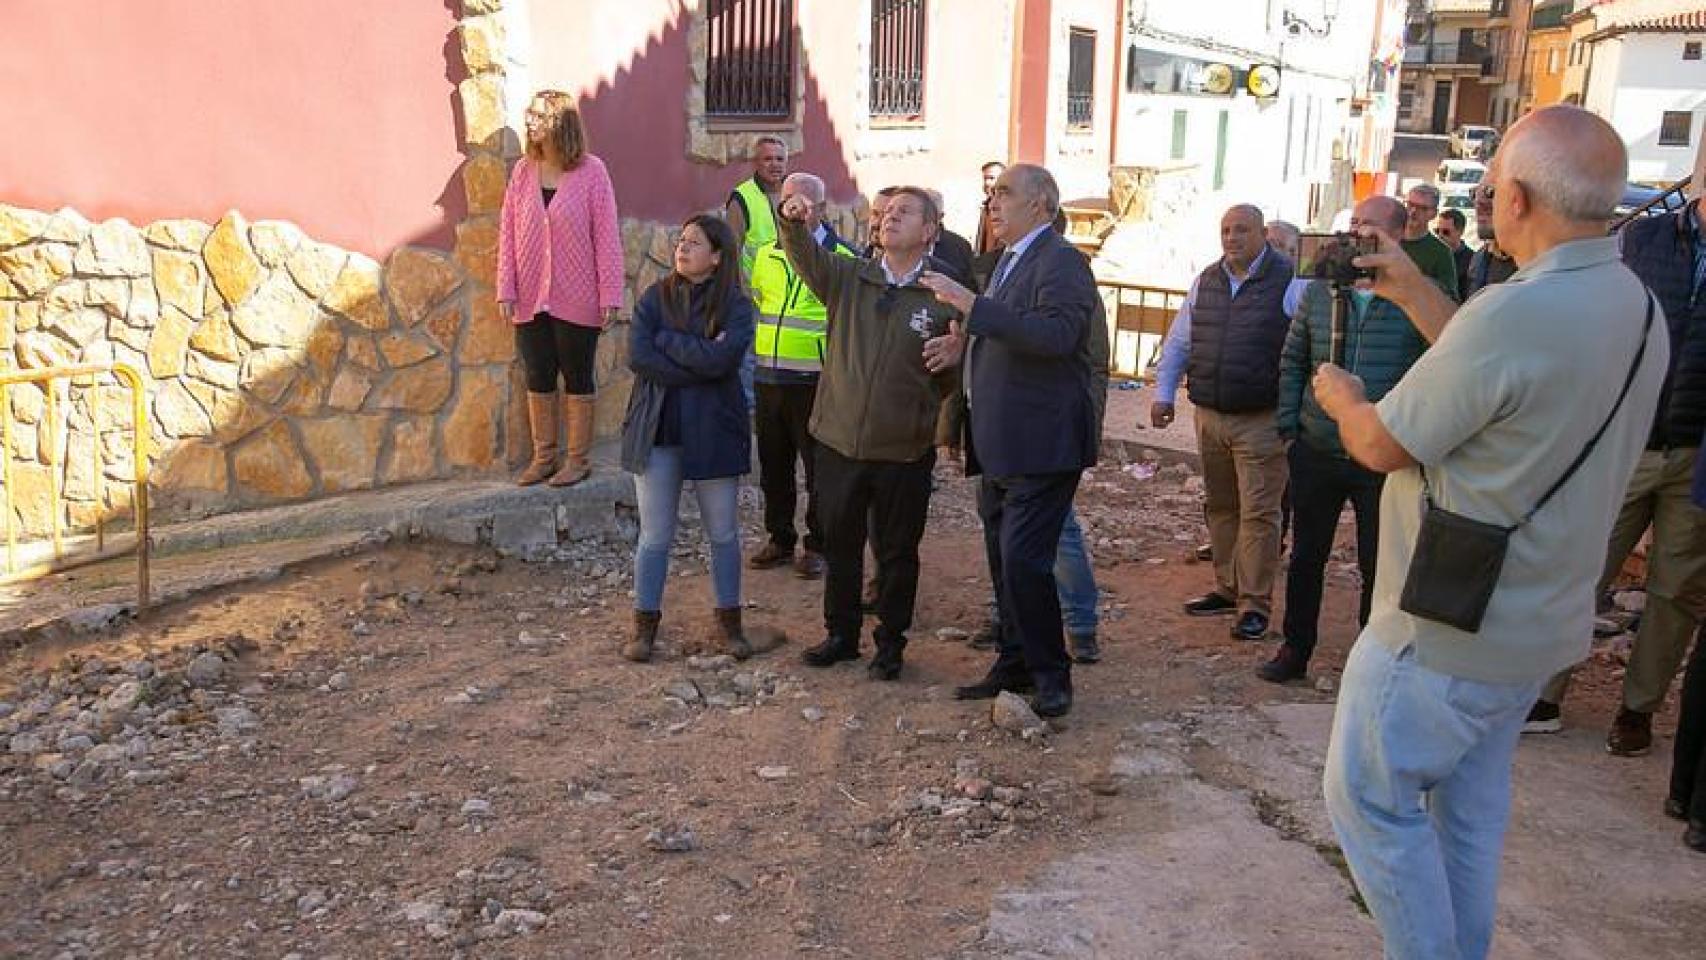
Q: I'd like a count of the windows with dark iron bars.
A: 3